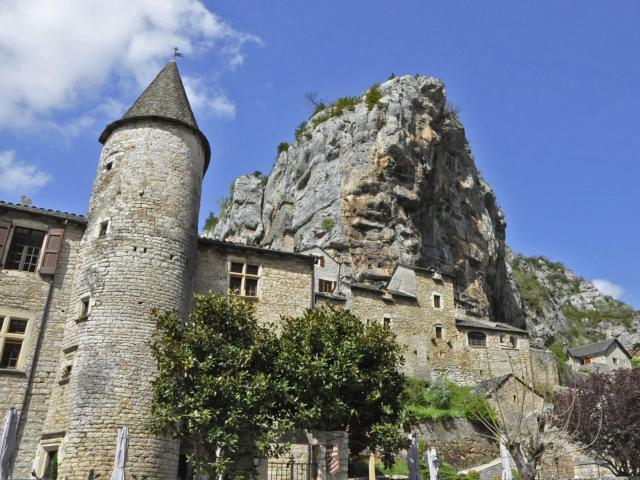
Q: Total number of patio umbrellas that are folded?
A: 5